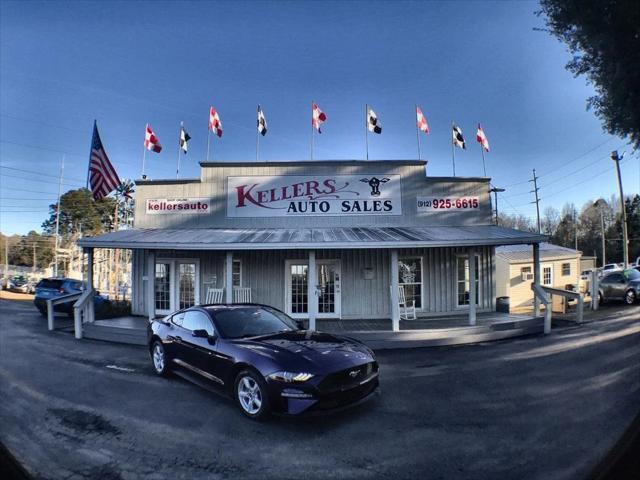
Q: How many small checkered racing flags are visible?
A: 9